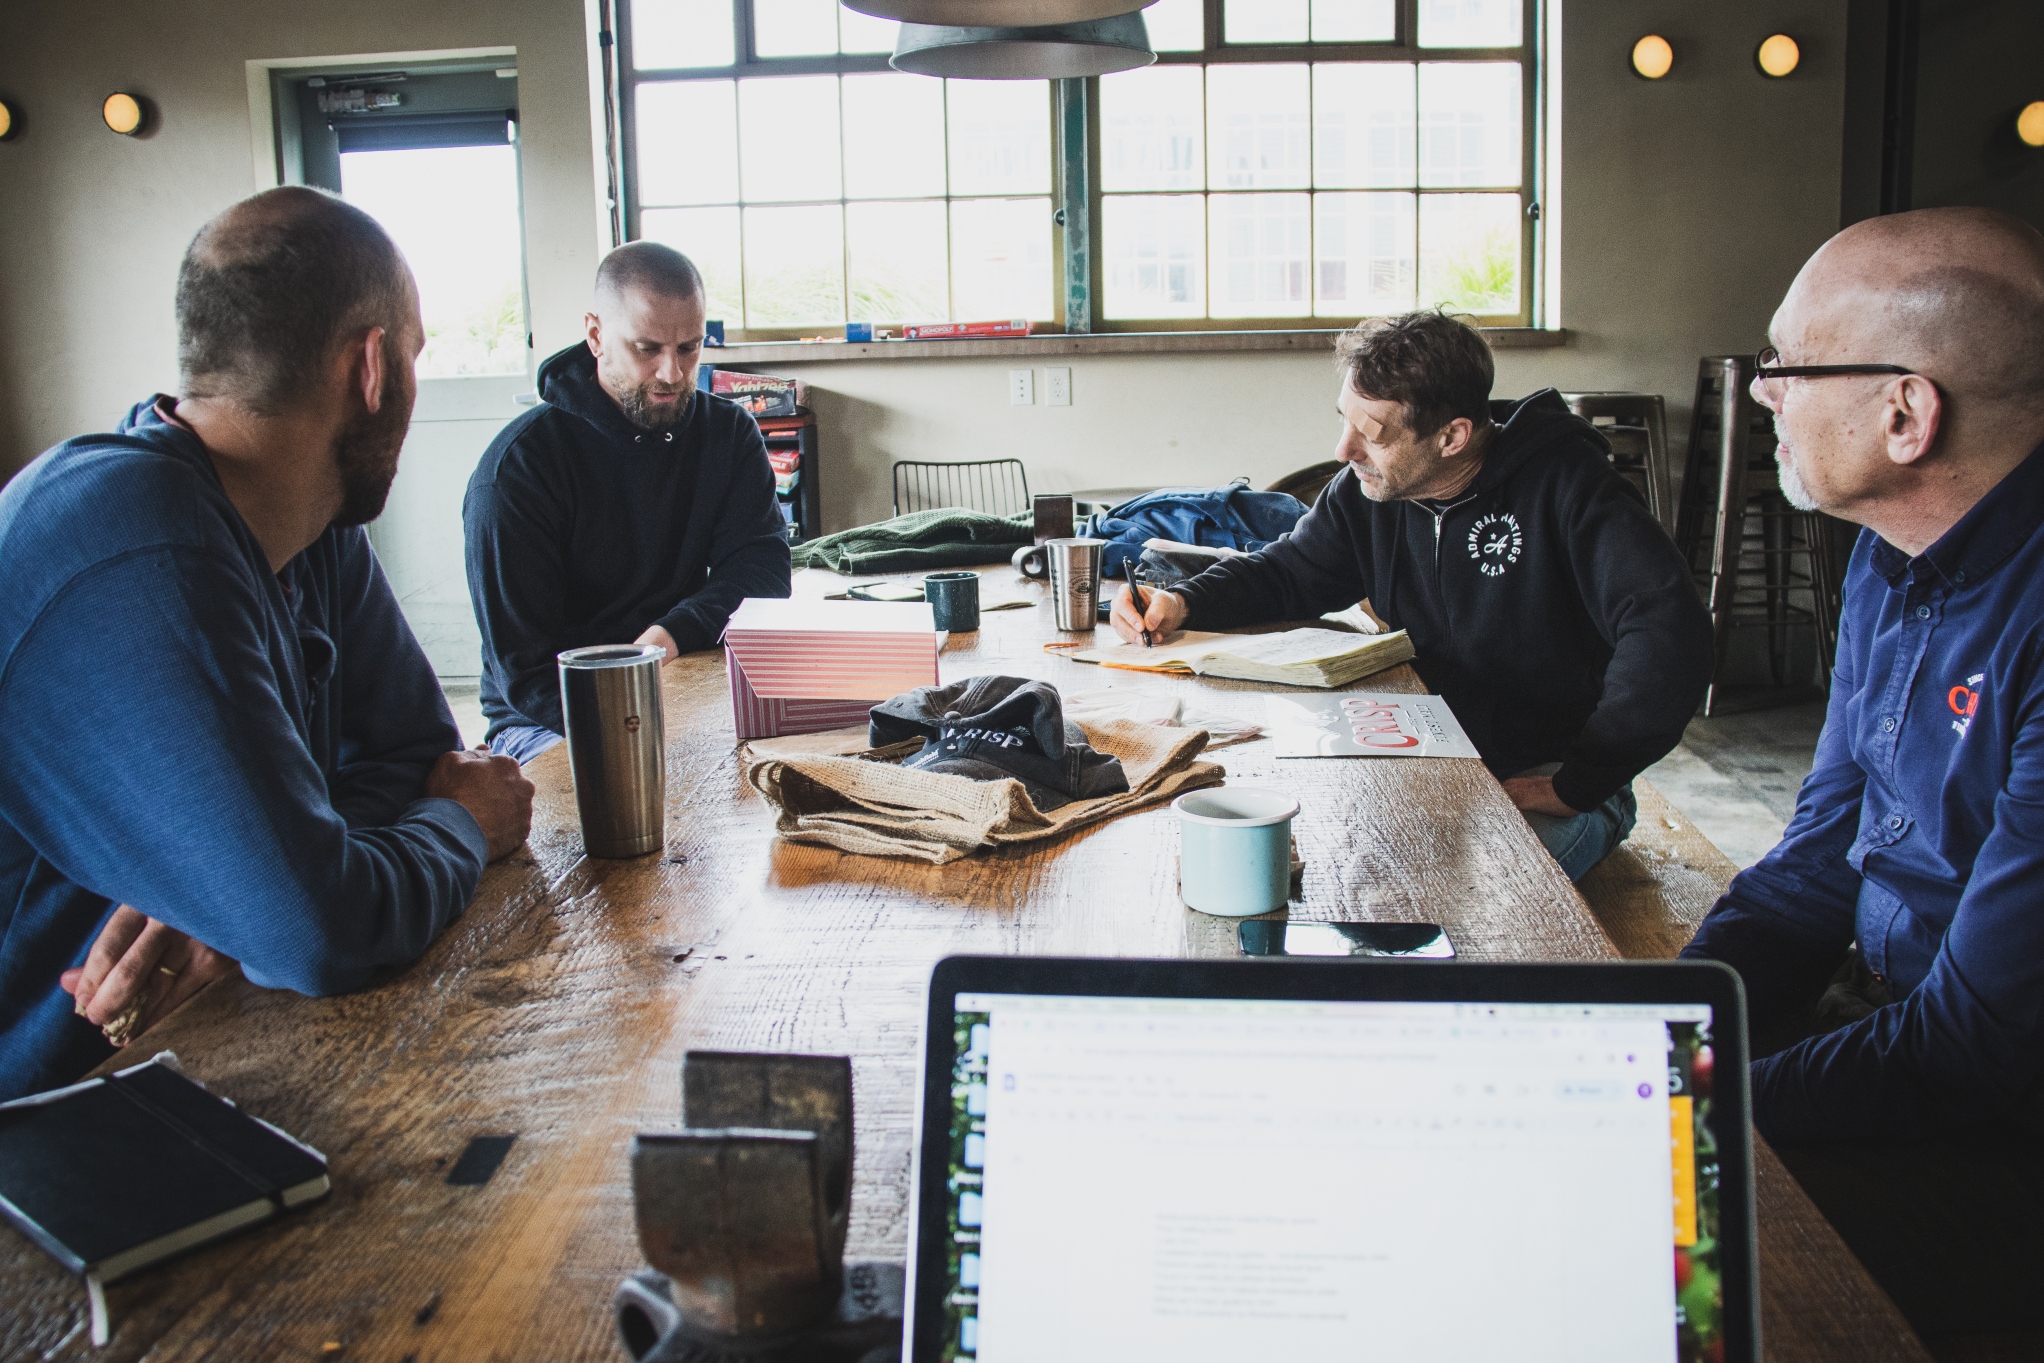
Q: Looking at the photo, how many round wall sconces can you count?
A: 5